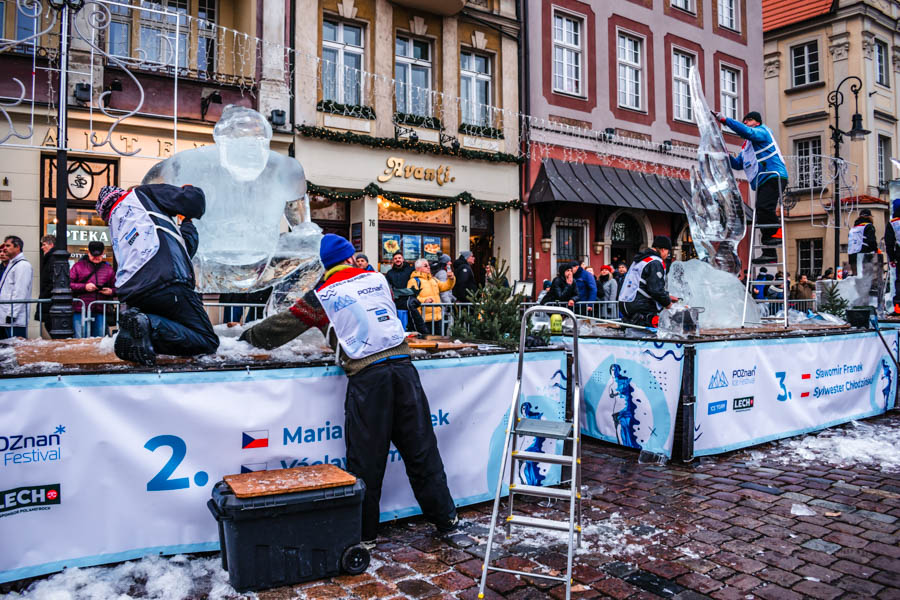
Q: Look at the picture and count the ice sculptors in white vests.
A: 6